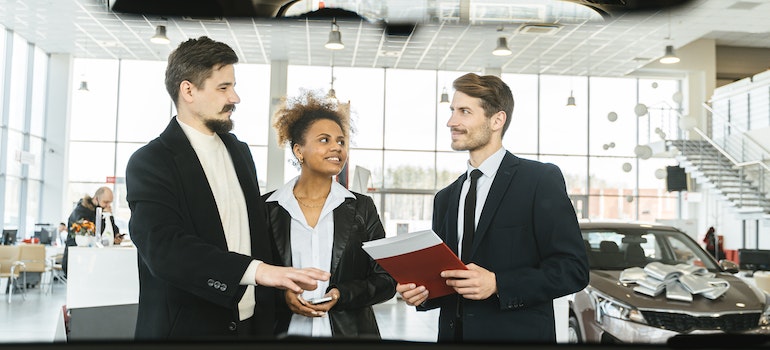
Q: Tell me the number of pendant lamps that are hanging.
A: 8